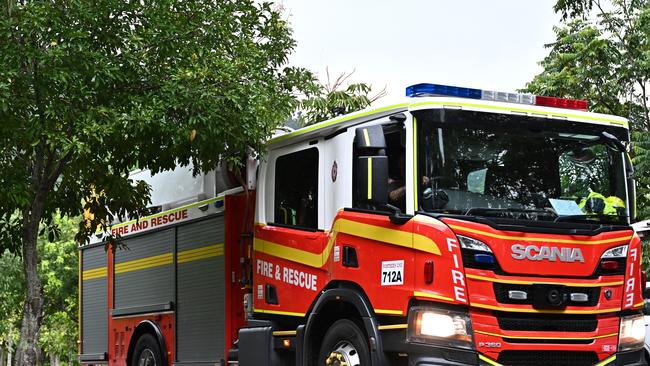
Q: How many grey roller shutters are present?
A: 3